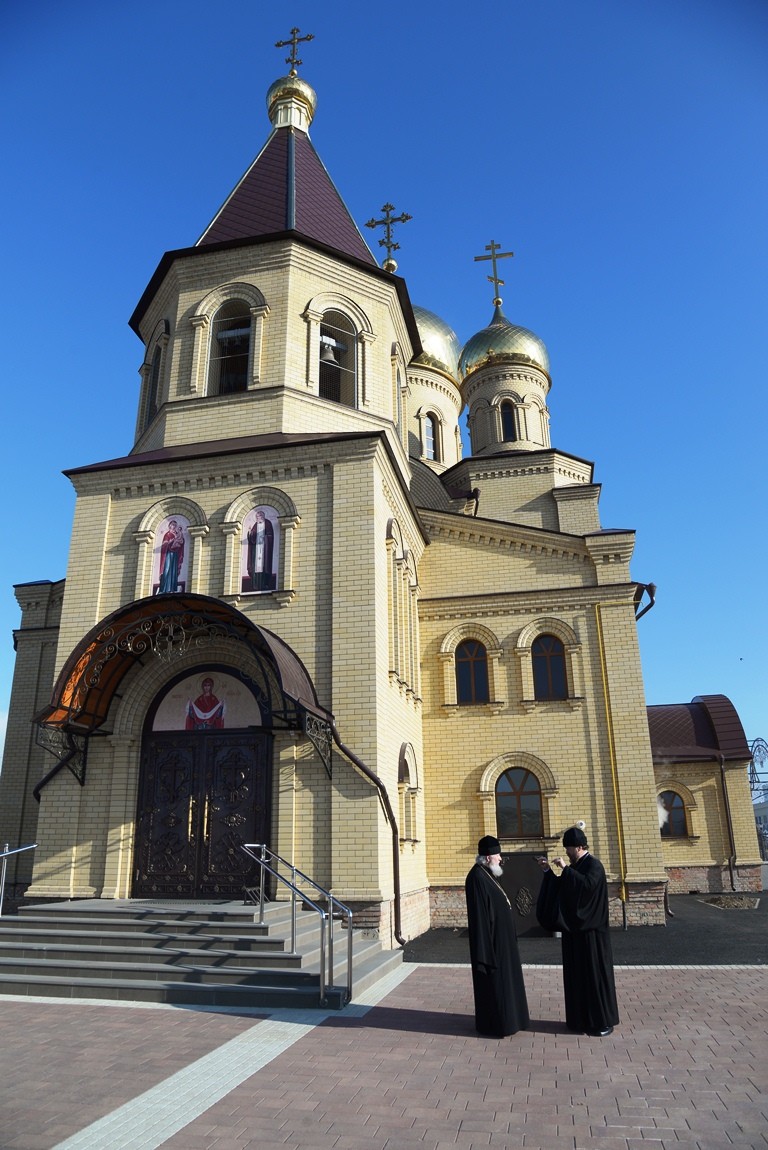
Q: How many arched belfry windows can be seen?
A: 4